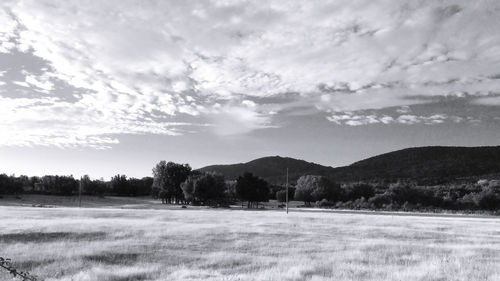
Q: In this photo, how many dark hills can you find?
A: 2